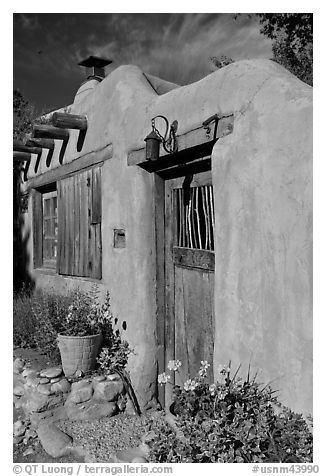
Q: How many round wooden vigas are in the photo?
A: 5